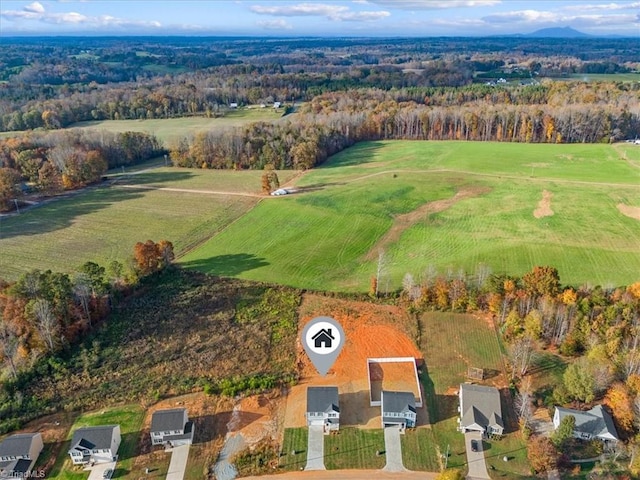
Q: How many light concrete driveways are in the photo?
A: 5